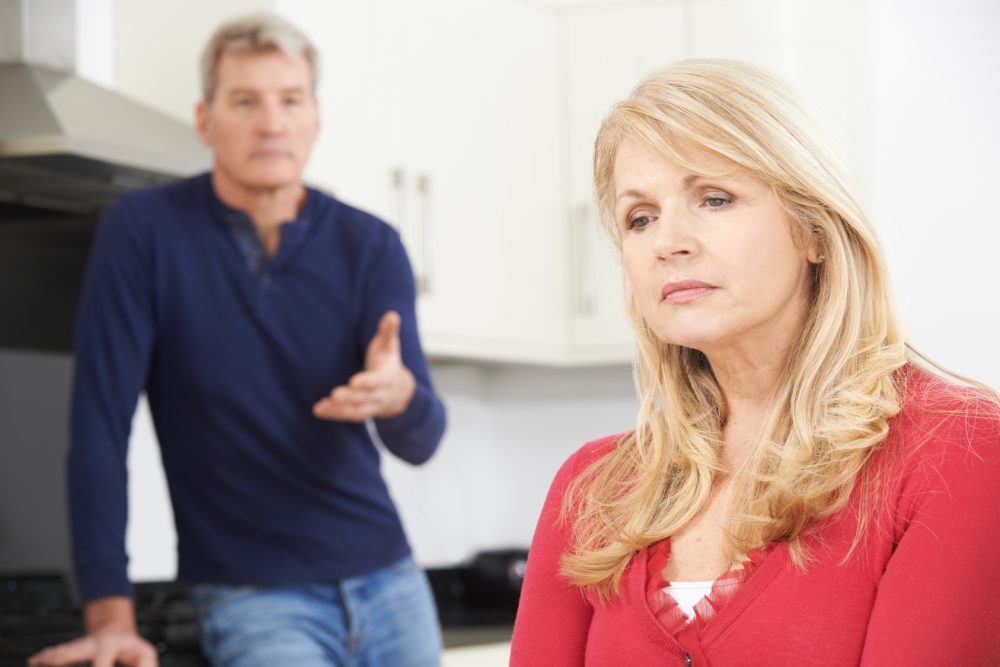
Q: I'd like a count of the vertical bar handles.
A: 3